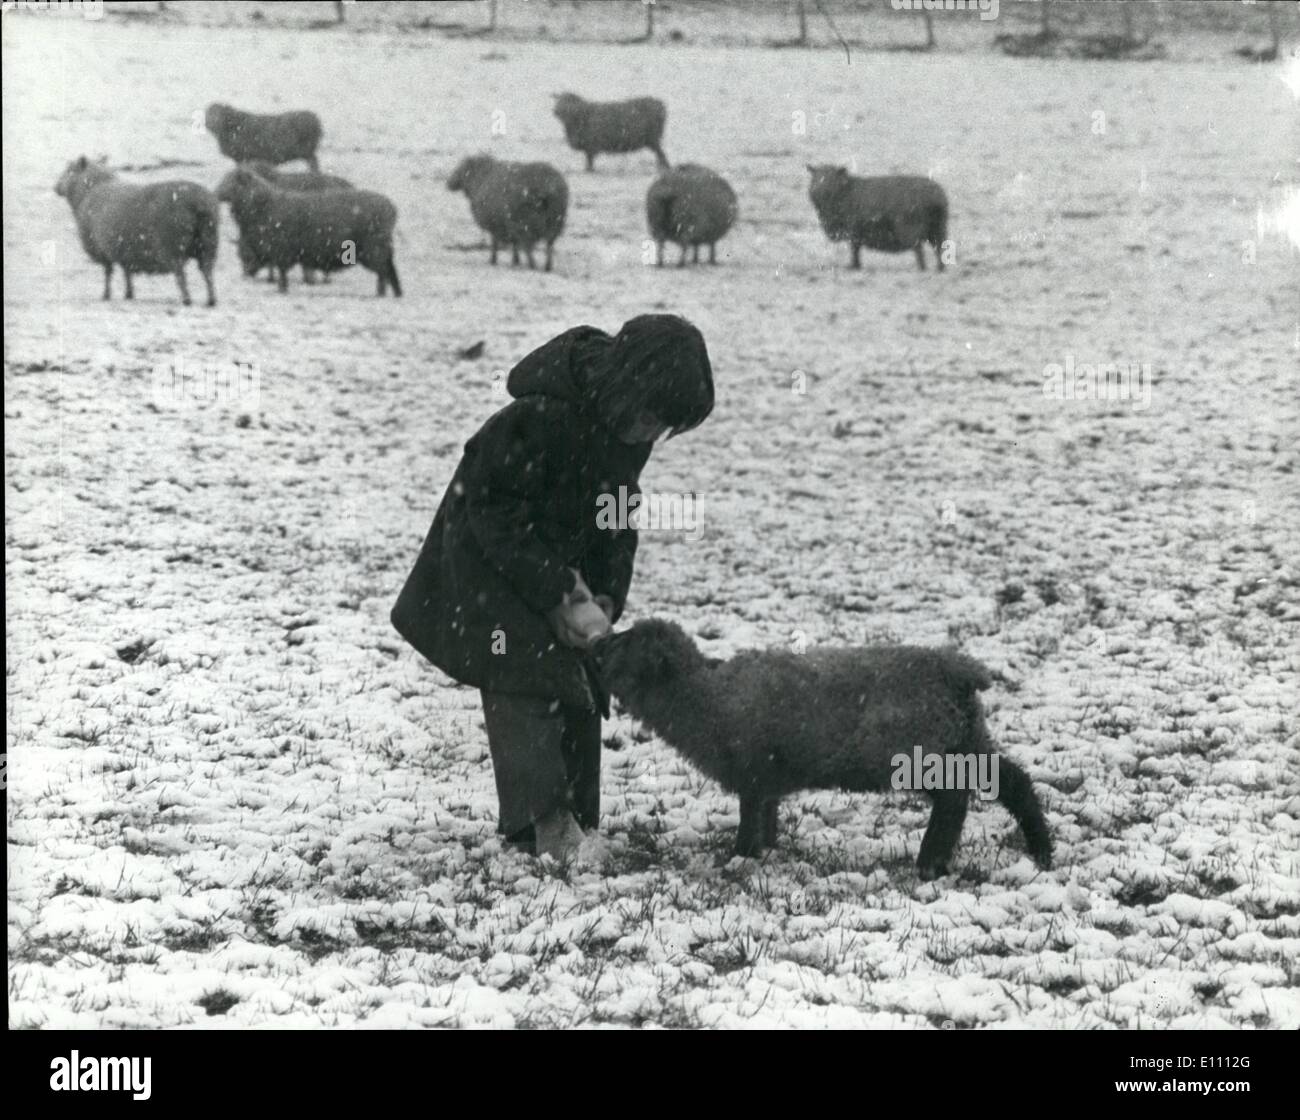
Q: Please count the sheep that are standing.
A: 9